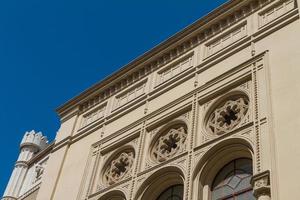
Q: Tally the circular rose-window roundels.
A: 3